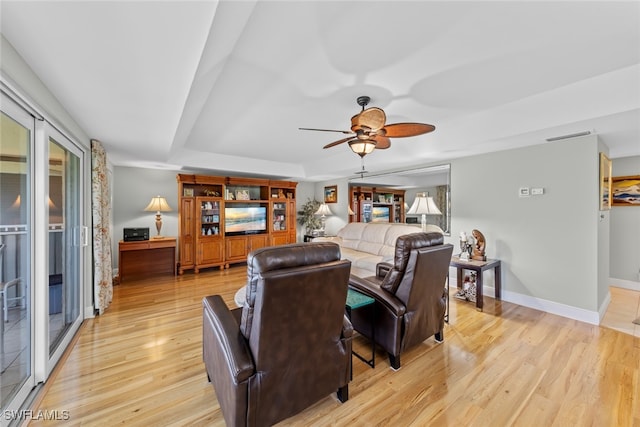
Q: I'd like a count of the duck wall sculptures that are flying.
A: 0